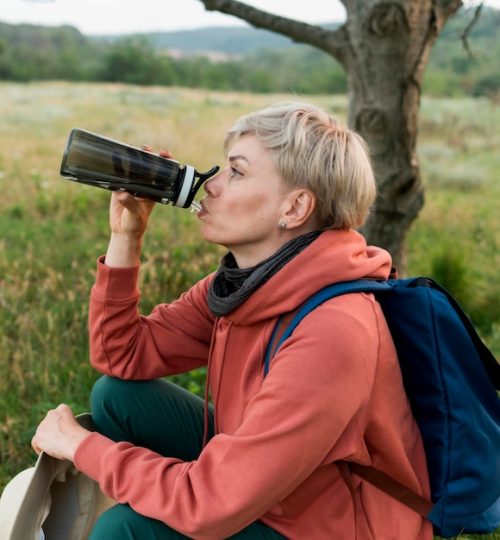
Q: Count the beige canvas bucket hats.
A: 1